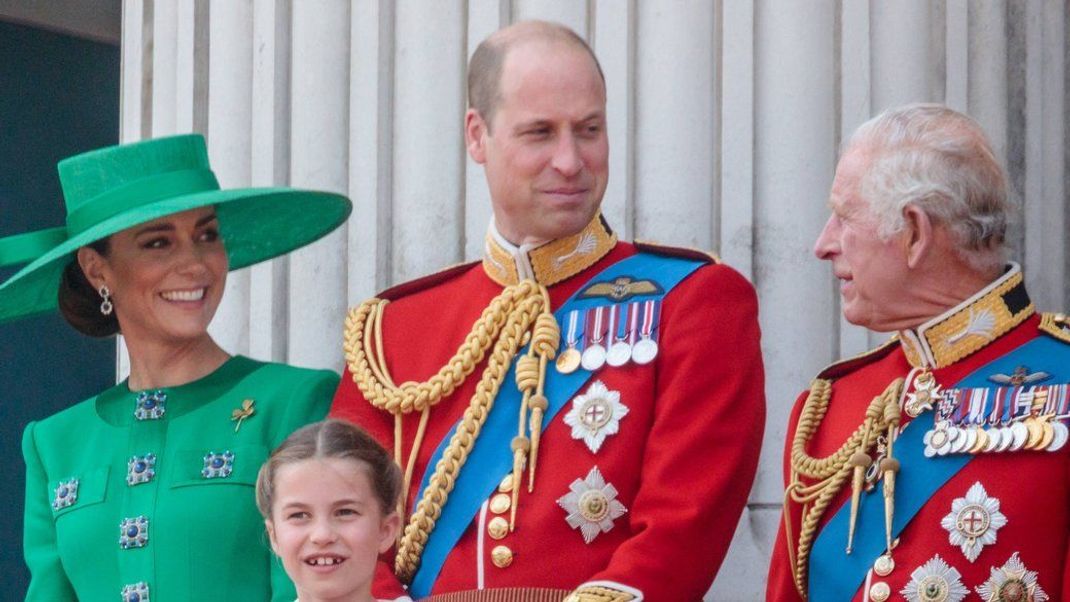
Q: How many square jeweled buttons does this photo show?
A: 6